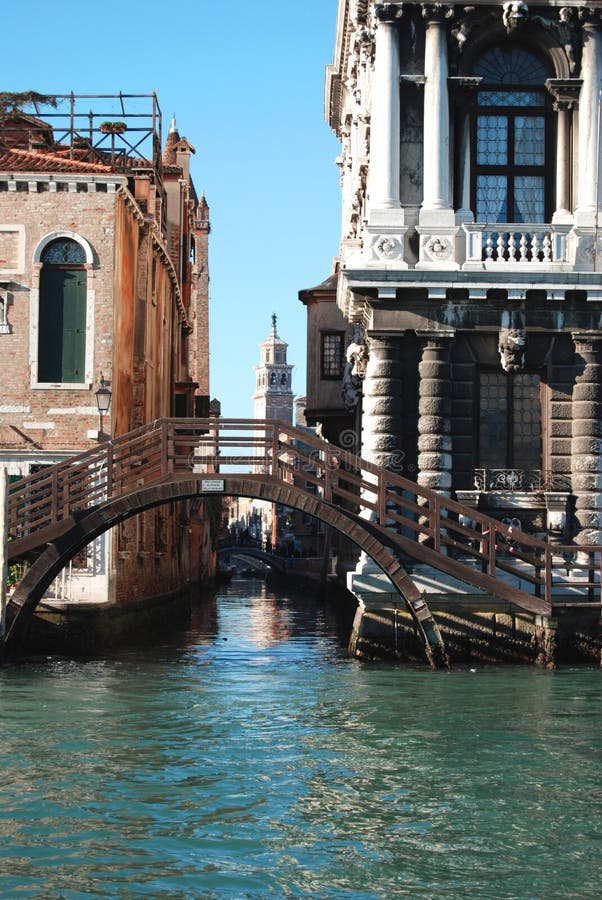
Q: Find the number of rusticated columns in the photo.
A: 3